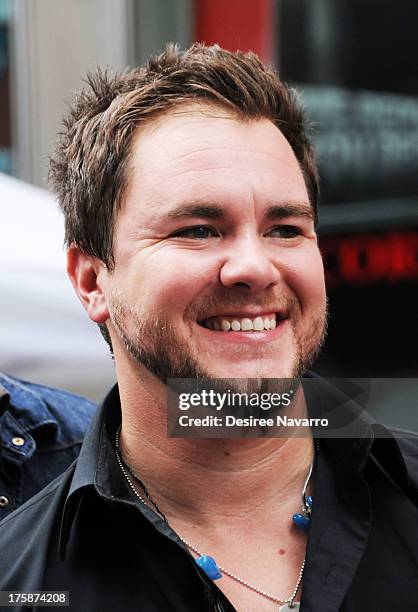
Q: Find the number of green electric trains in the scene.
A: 0